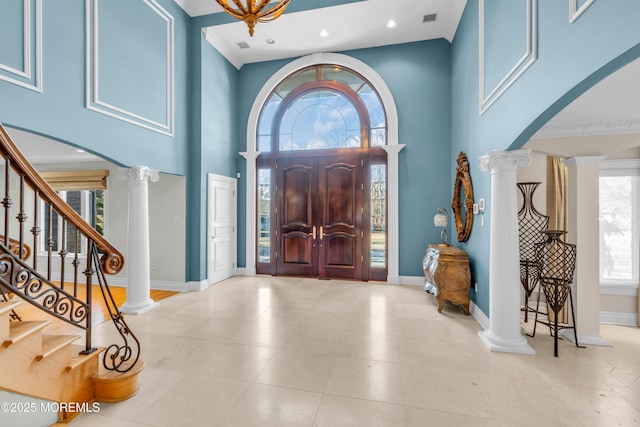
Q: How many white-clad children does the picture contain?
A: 0